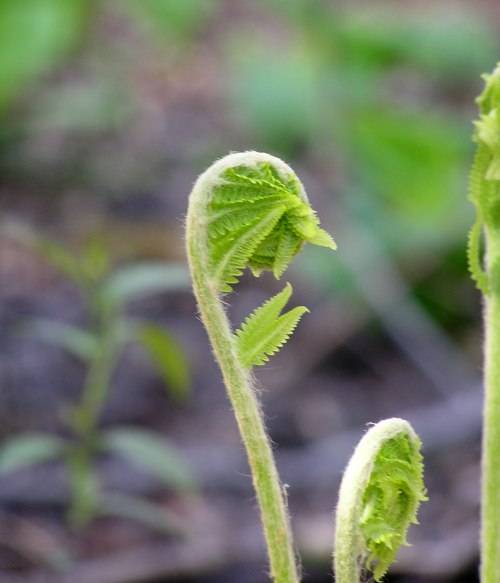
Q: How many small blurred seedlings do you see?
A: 1